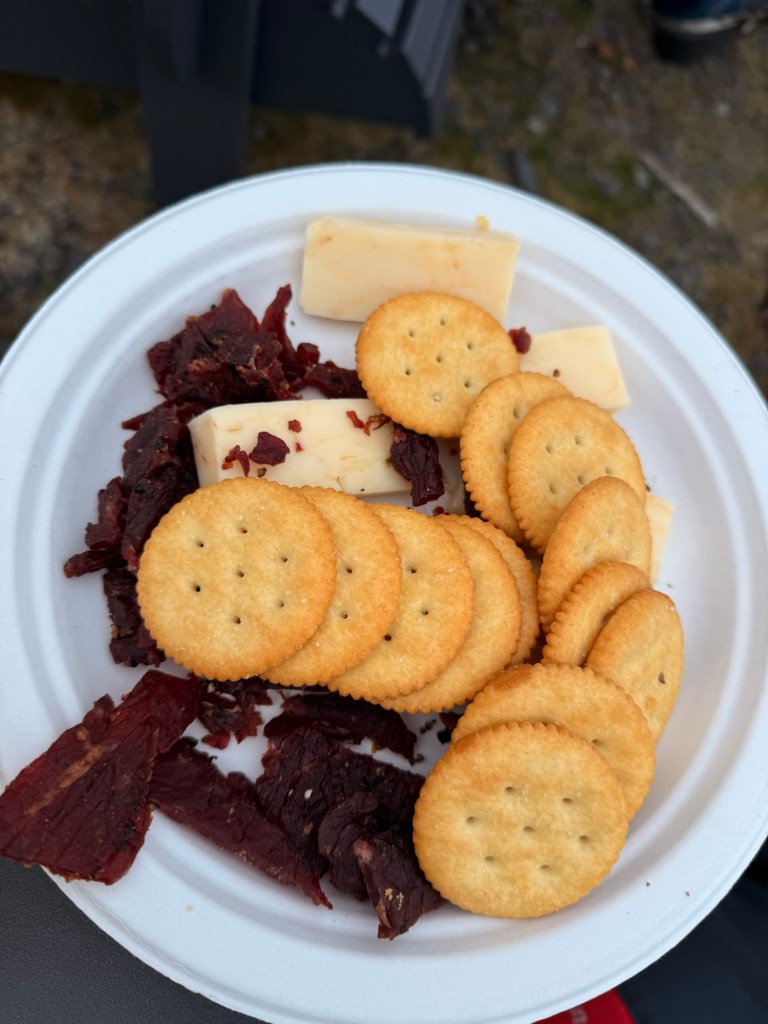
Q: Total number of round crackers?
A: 13